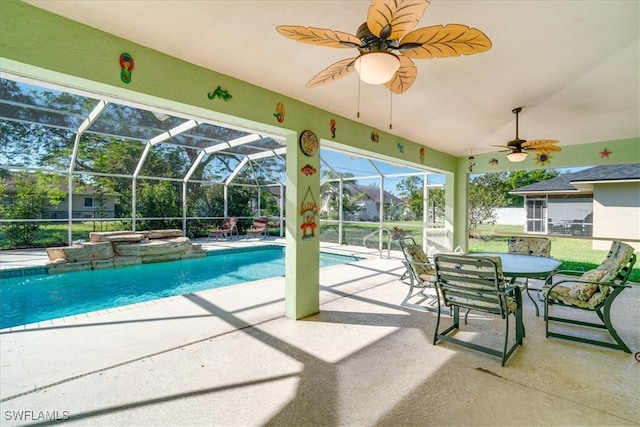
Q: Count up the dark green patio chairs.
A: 4